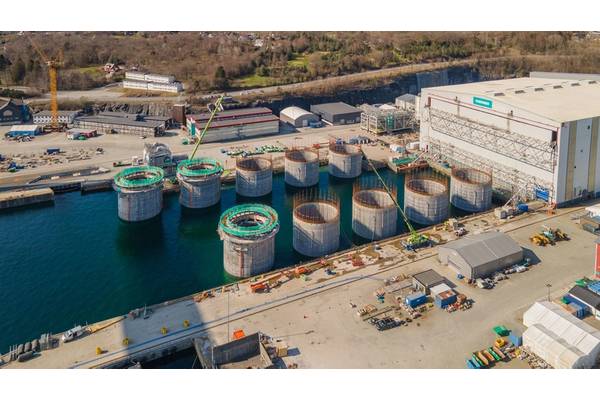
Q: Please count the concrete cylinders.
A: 10